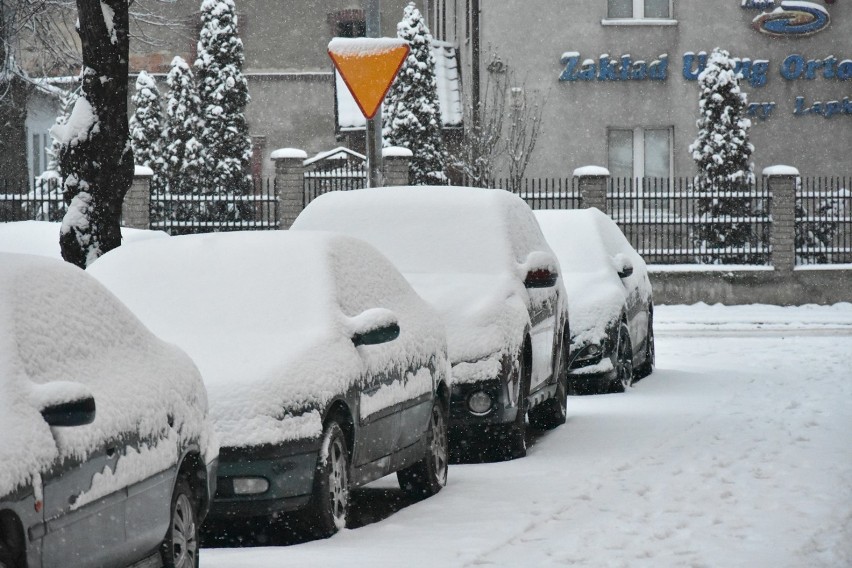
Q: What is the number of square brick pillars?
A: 5